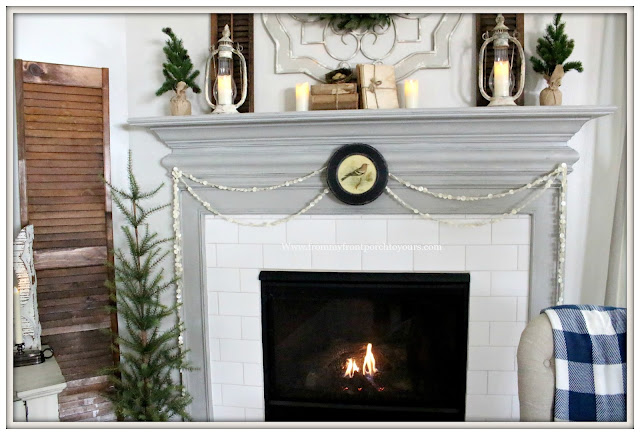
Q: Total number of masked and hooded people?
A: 0